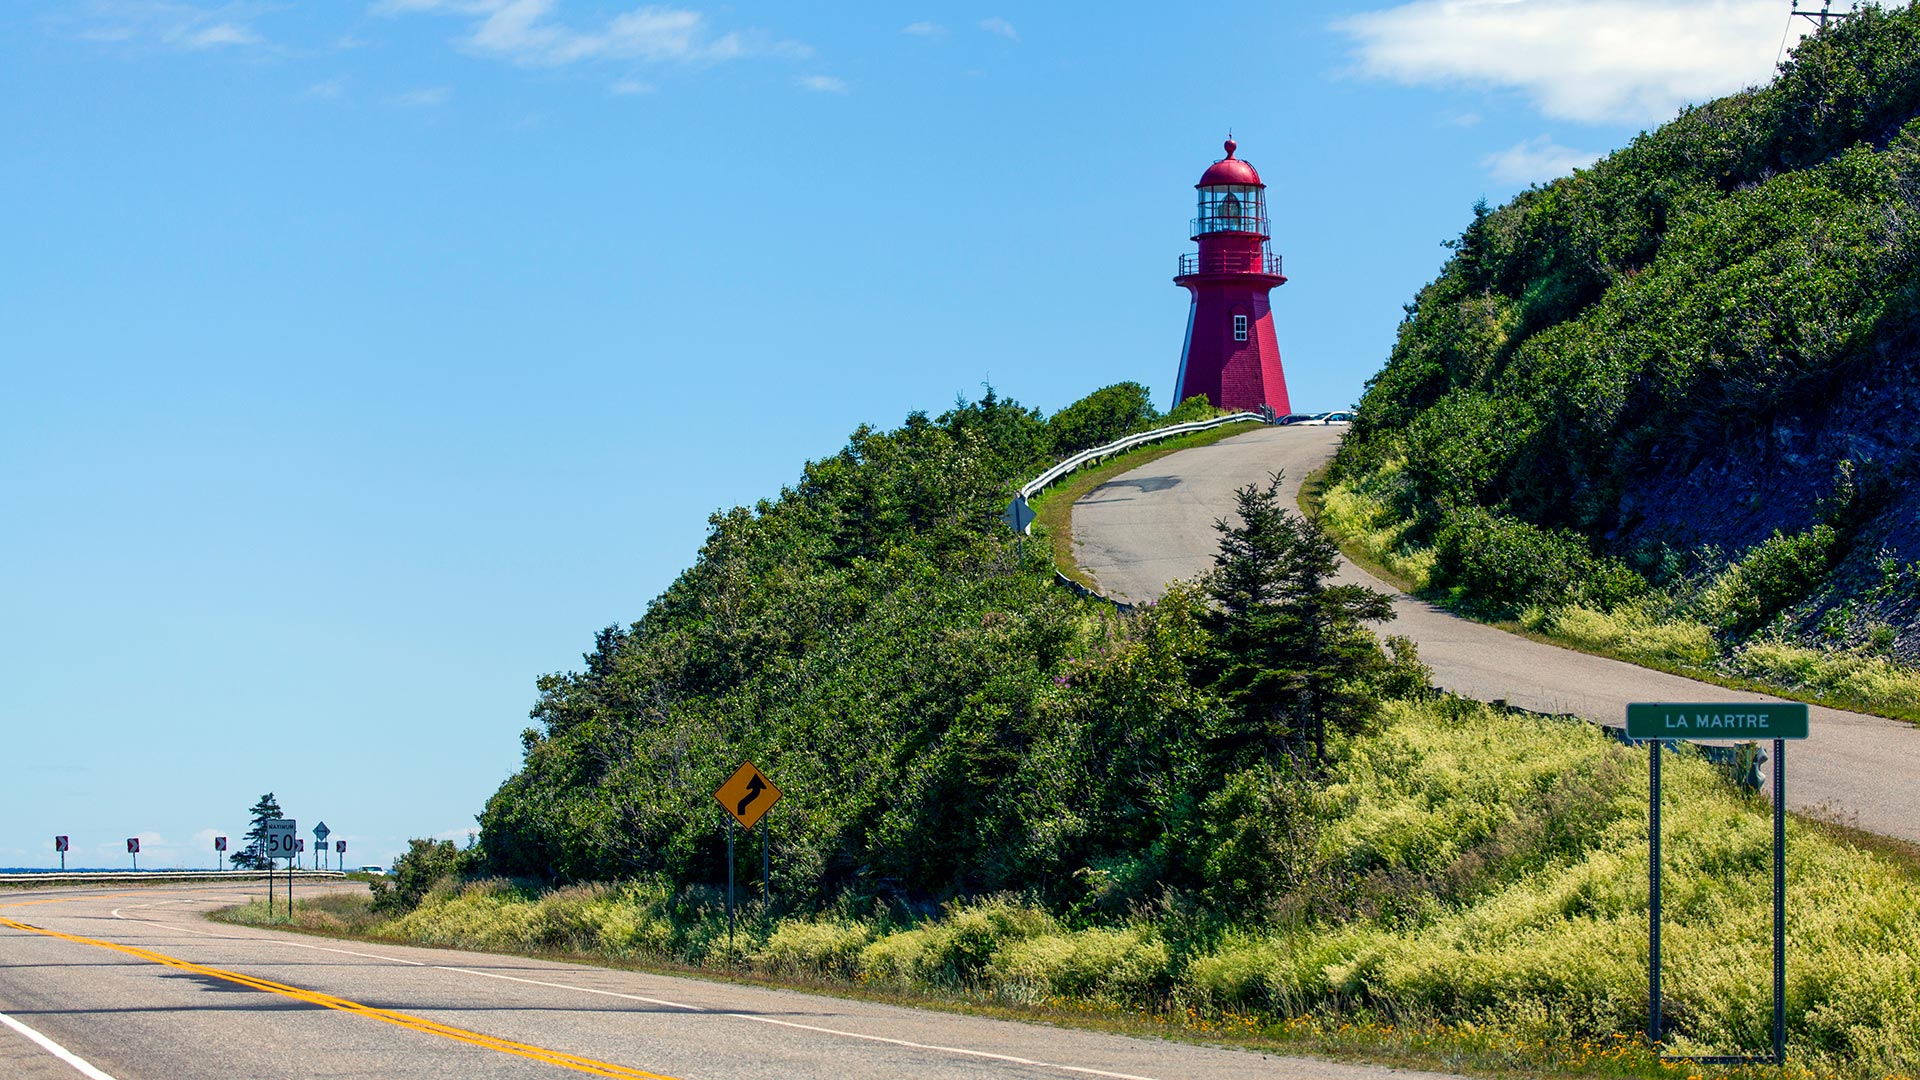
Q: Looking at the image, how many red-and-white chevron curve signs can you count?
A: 5